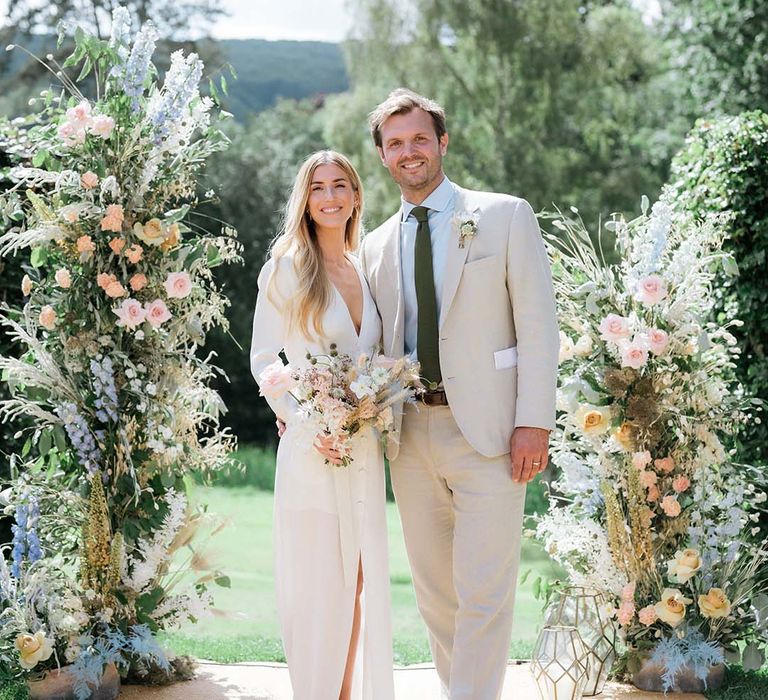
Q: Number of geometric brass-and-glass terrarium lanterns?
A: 2